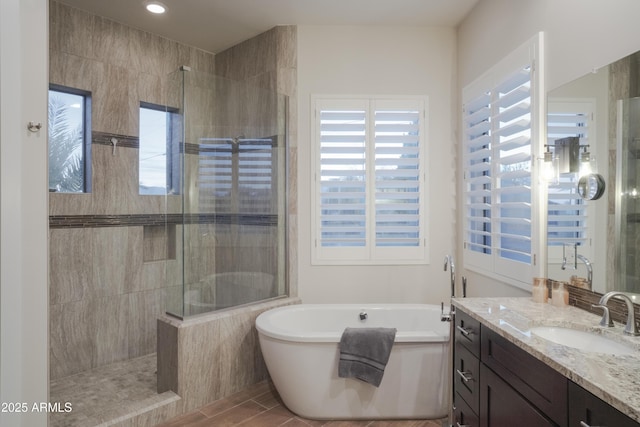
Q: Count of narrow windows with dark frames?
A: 2